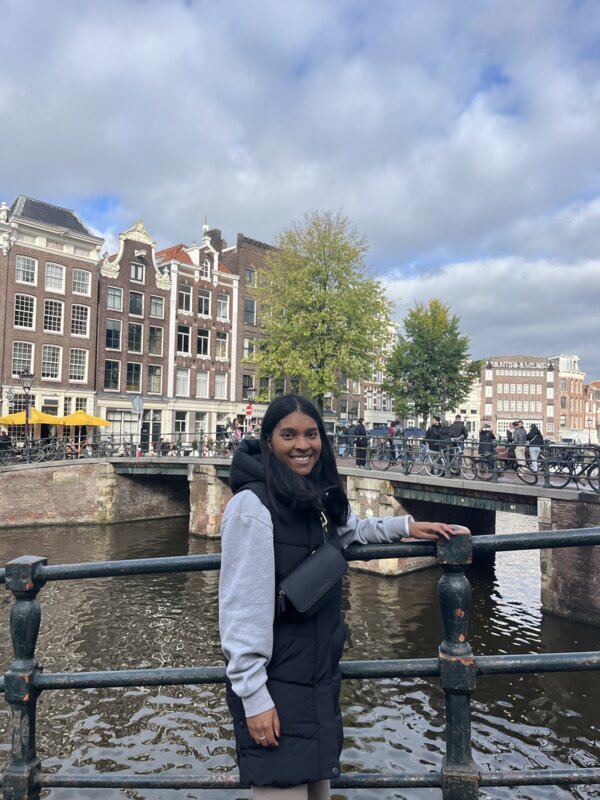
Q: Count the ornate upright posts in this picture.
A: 2